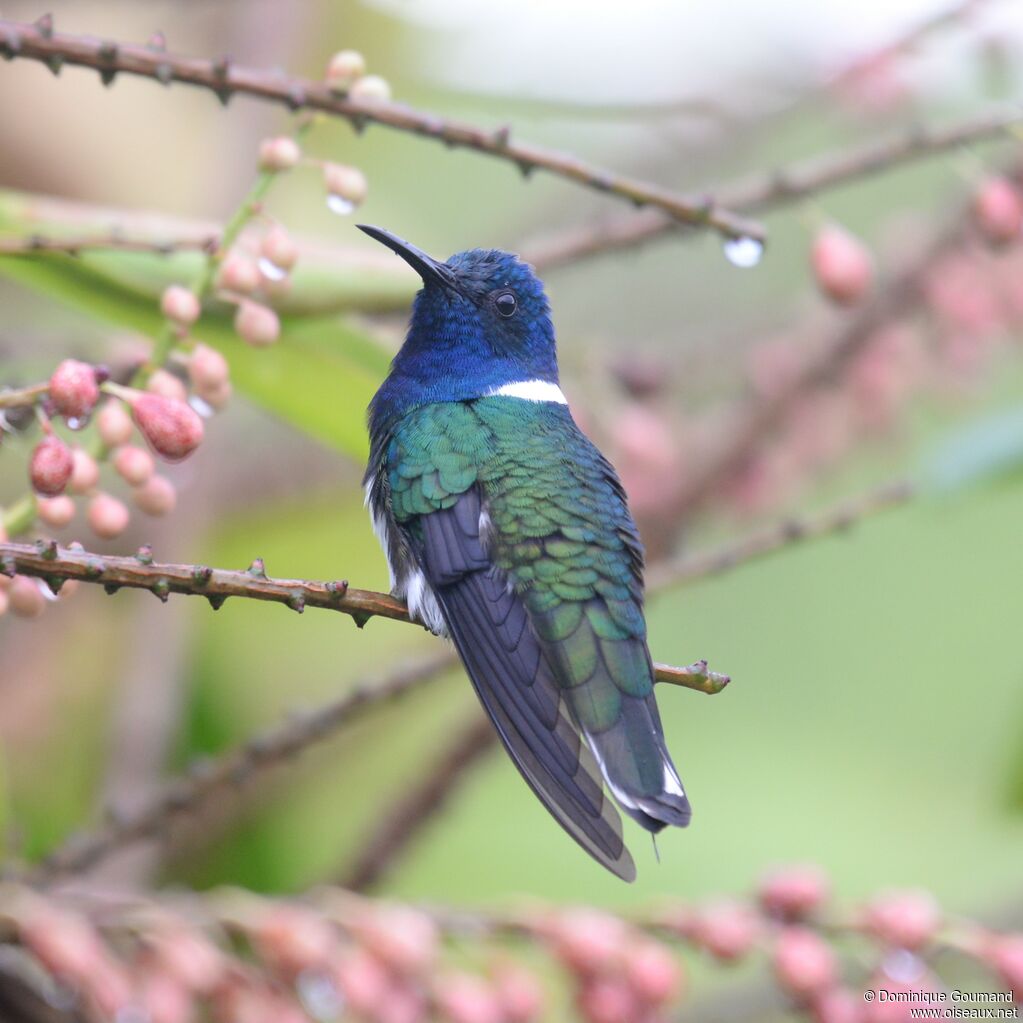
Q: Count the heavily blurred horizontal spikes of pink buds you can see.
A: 1